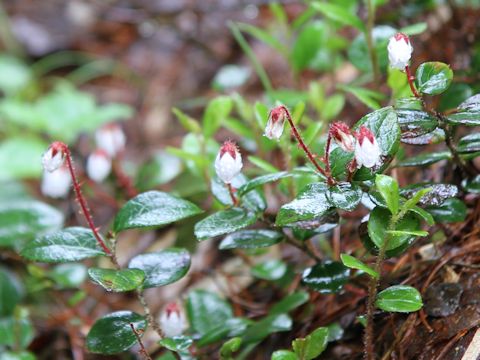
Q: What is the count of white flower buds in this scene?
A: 10